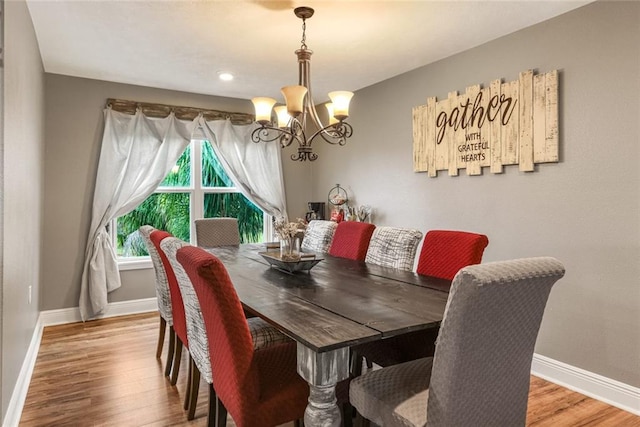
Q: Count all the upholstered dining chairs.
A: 10